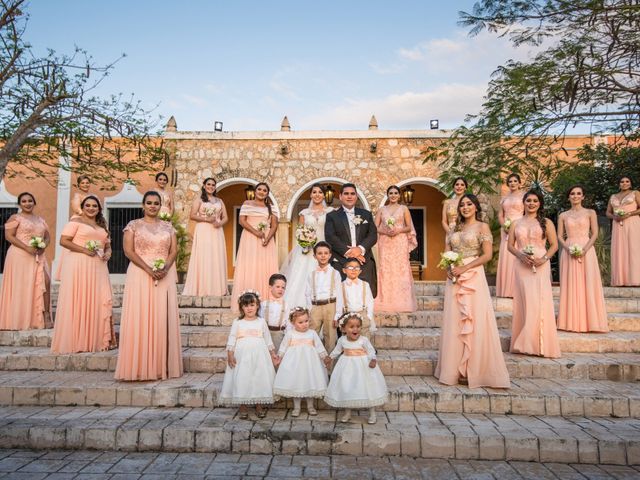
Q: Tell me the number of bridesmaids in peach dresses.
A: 14